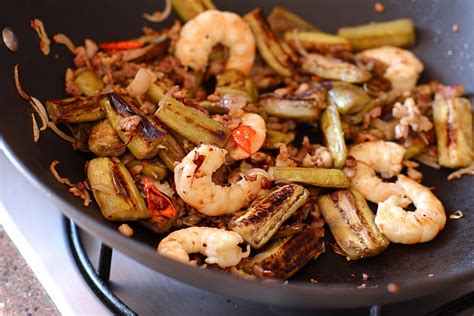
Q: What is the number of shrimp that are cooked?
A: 7